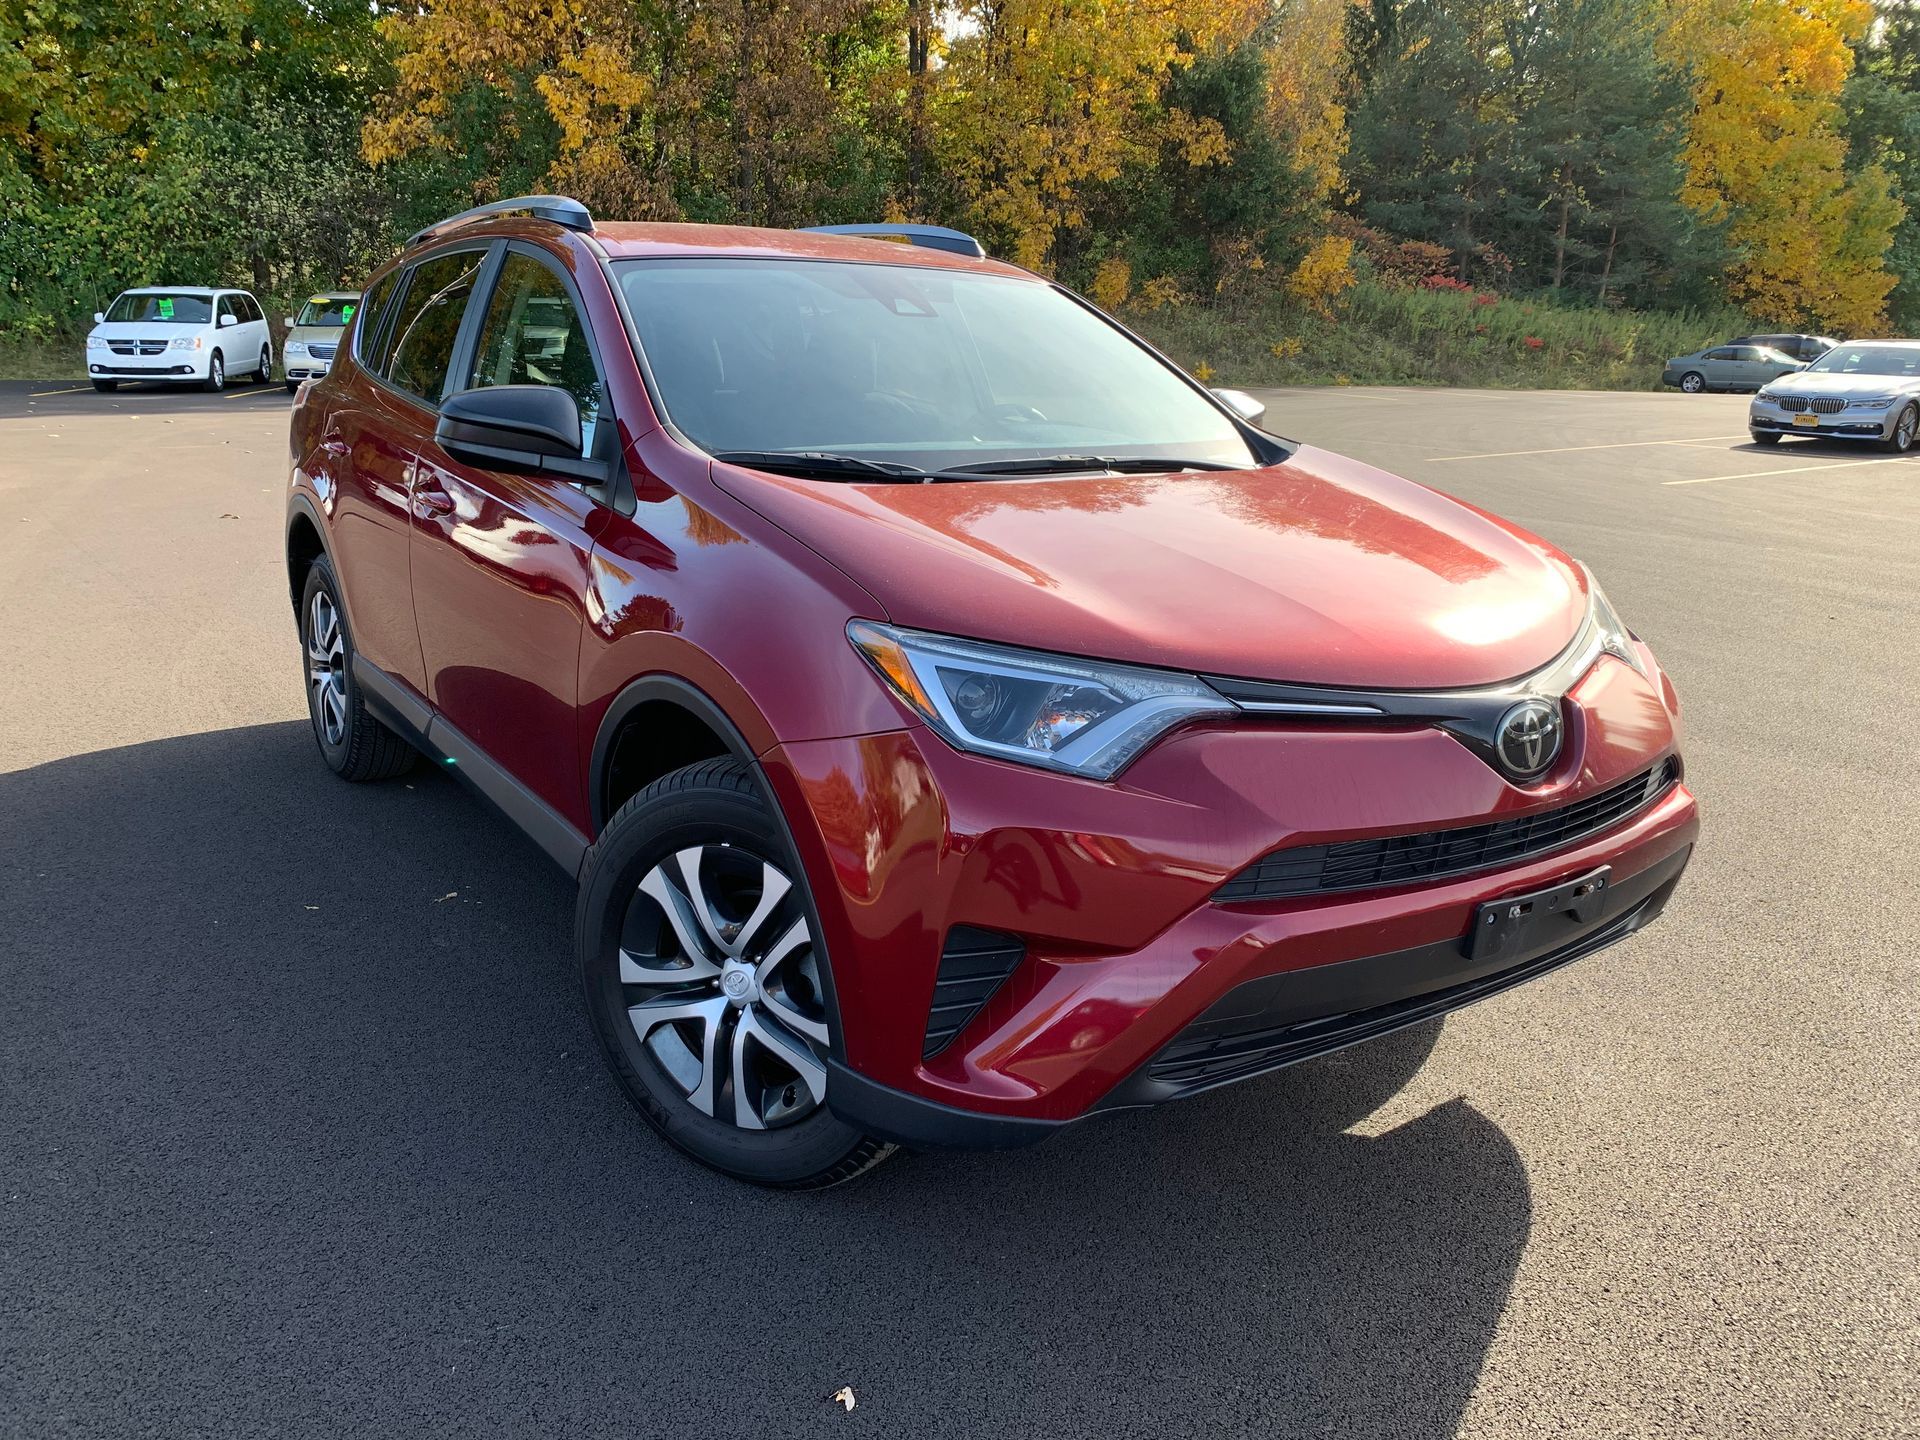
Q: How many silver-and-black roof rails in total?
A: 2